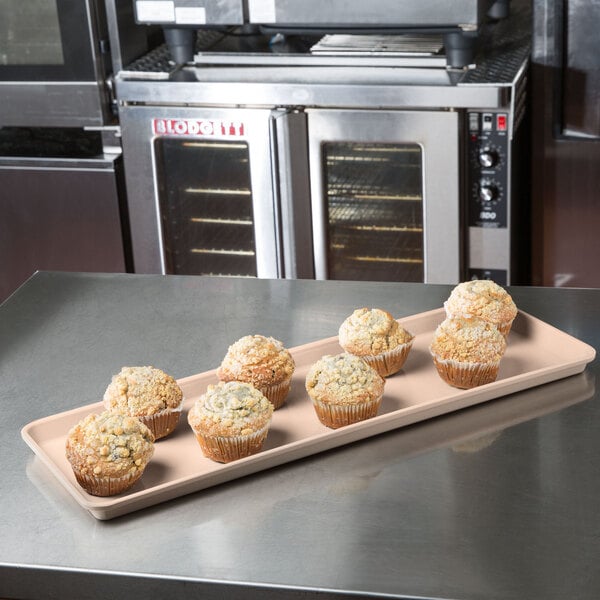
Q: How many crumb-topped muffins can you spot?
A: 8